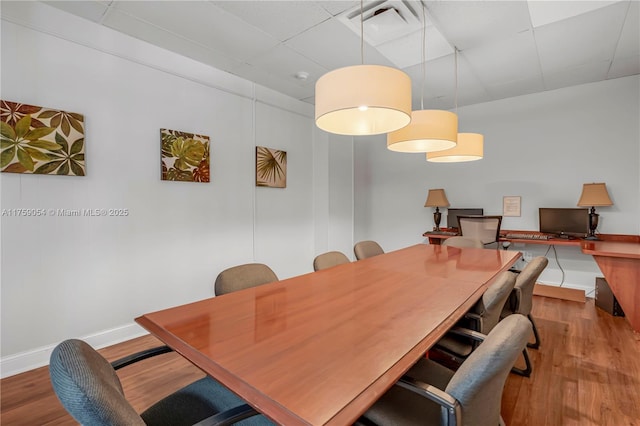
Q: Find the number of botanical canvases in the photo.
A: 3